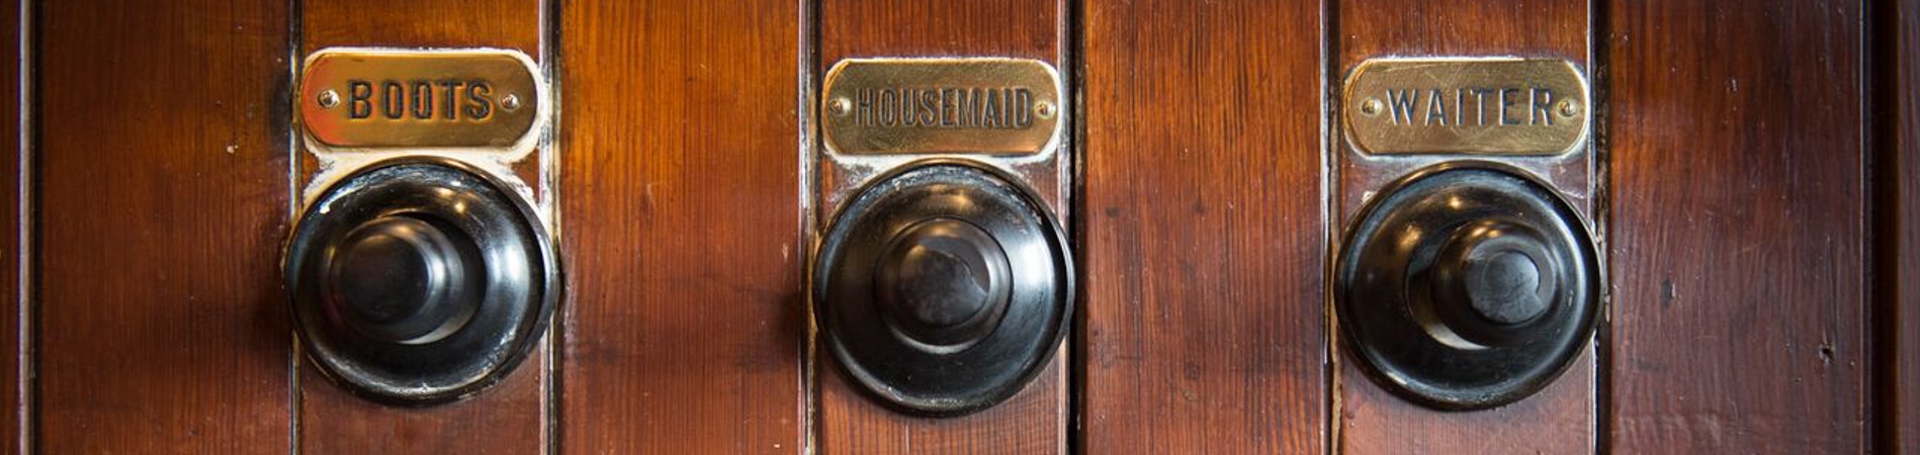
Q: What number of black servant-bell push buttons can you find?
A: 3